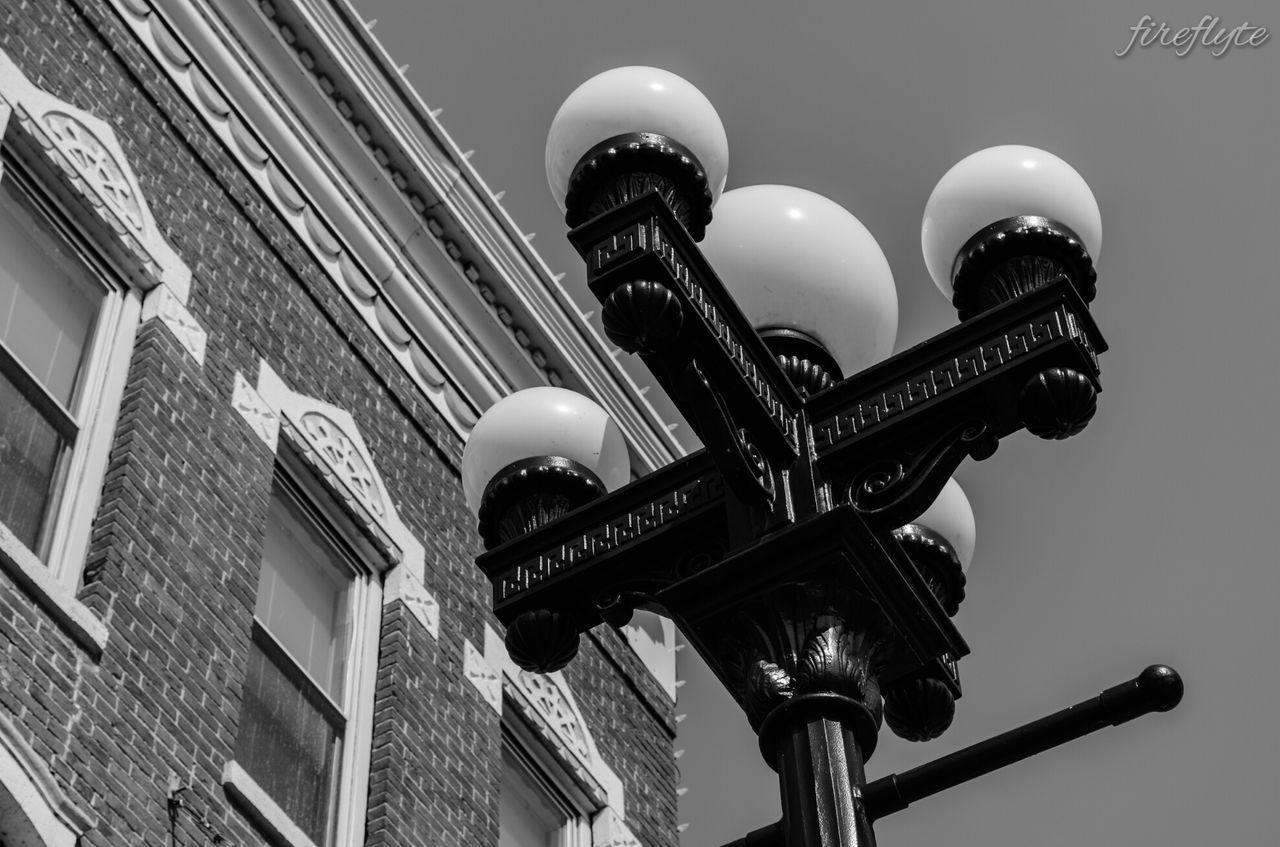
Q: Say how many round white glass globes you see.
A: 5